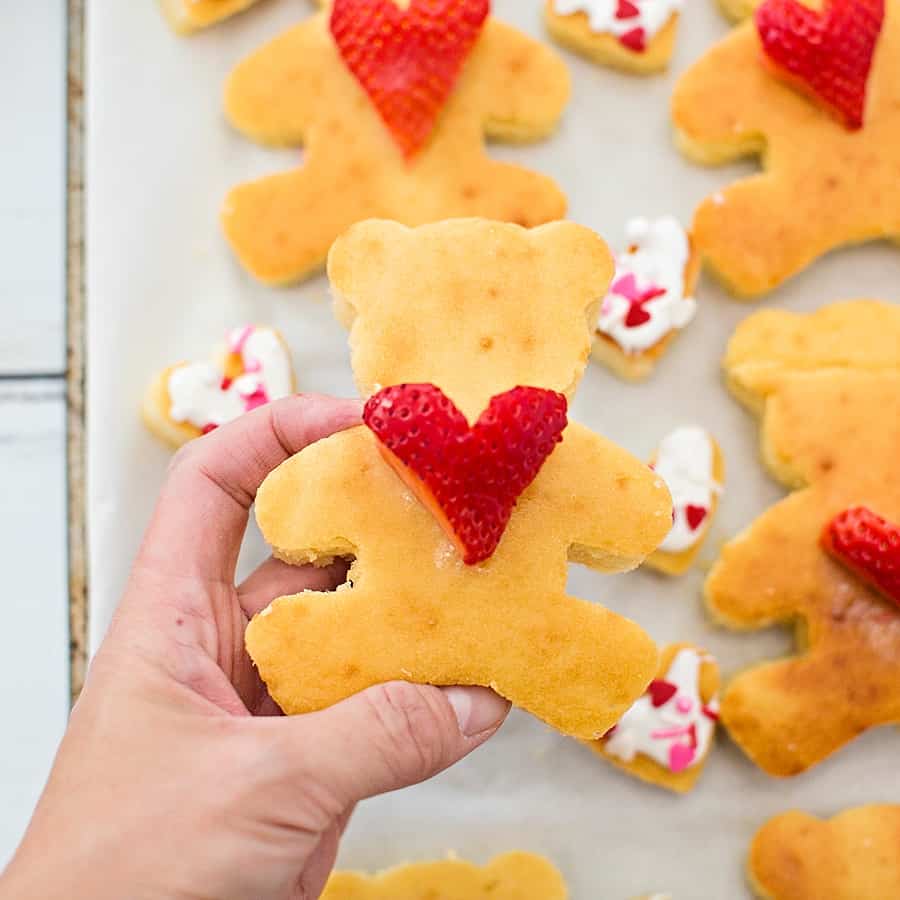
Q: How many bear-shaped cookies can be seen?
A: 6